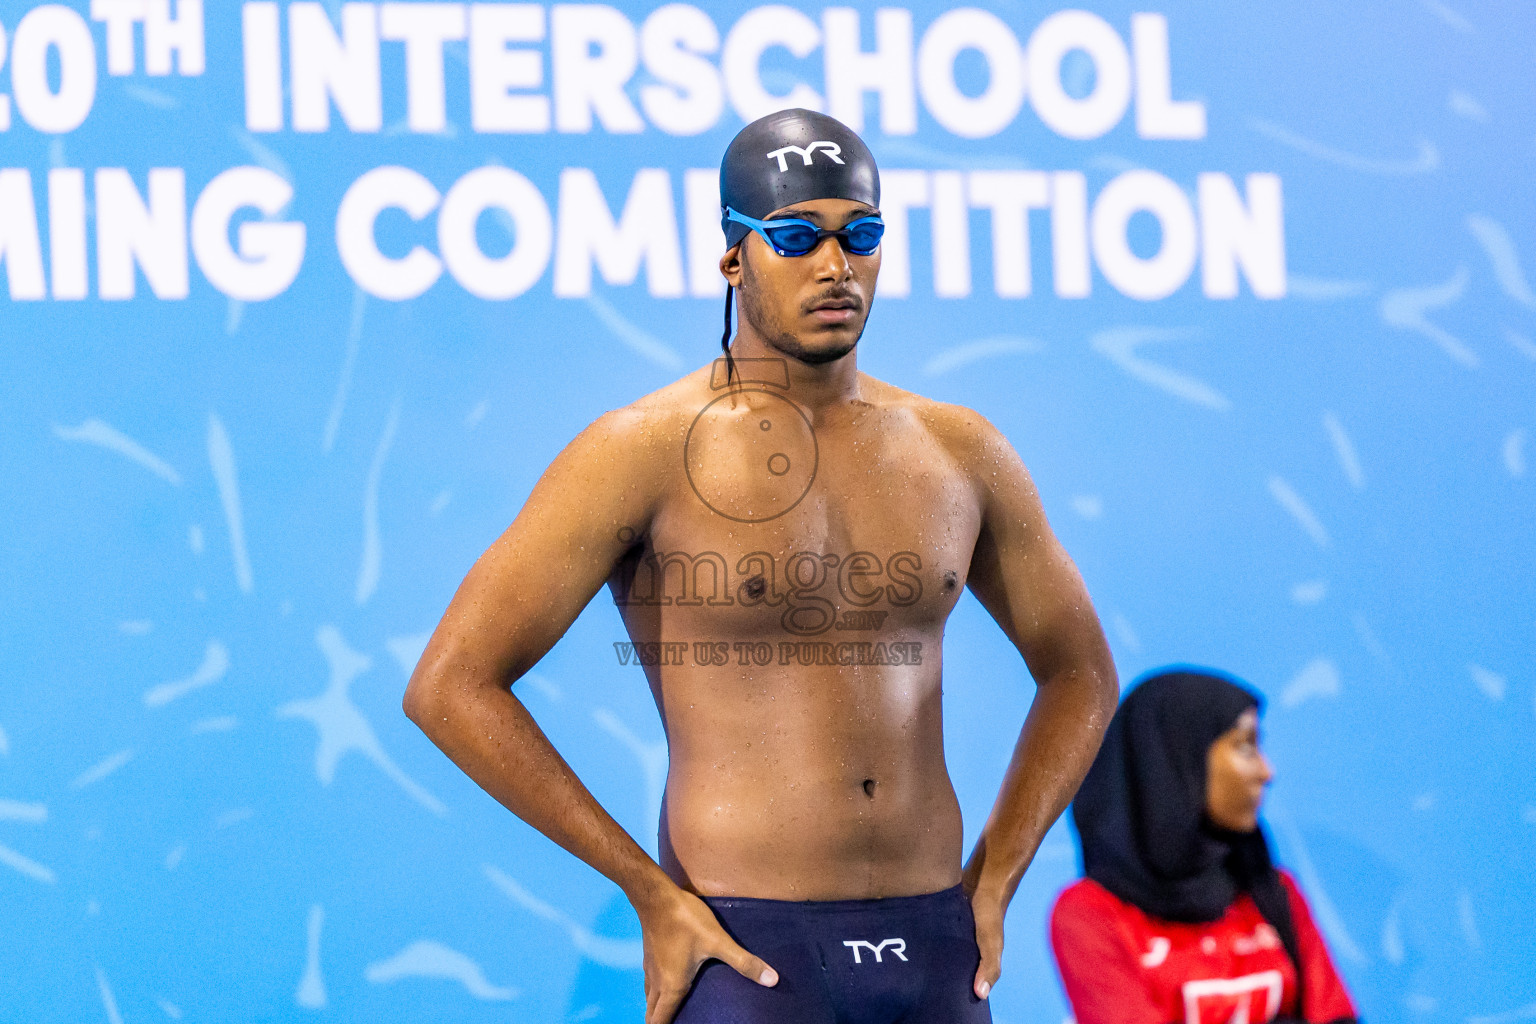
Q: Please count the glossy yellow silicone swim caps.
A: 0